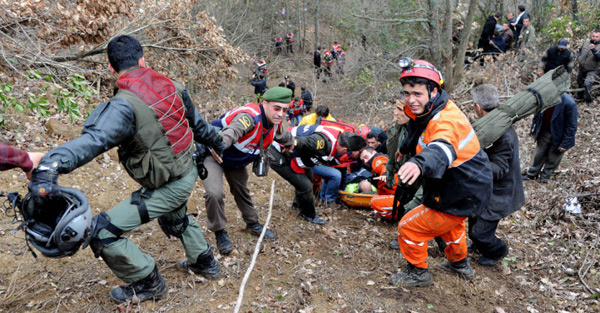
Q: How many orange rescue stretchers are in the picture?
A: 1